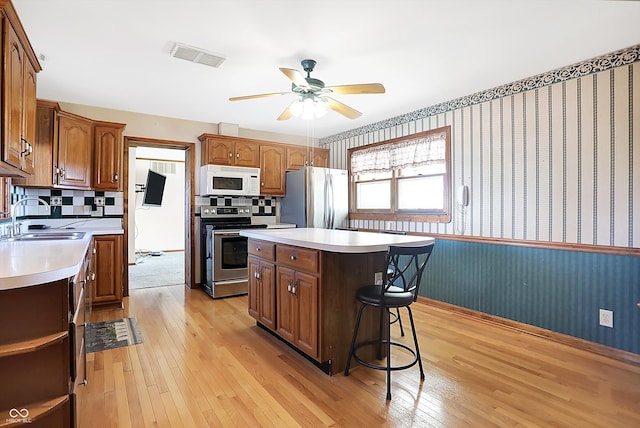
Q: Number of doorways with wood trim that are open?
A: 1